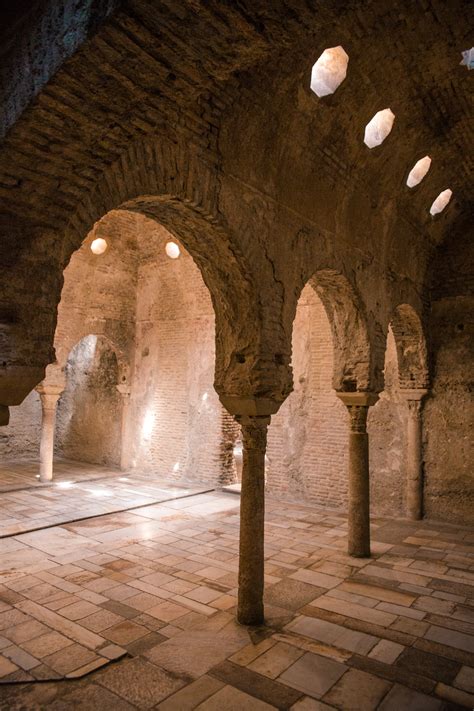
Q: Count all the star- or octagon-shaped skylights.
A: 7